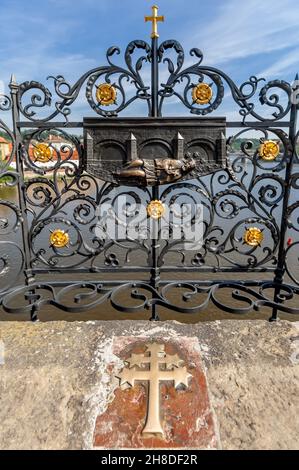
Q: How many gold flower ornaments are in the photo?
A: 7